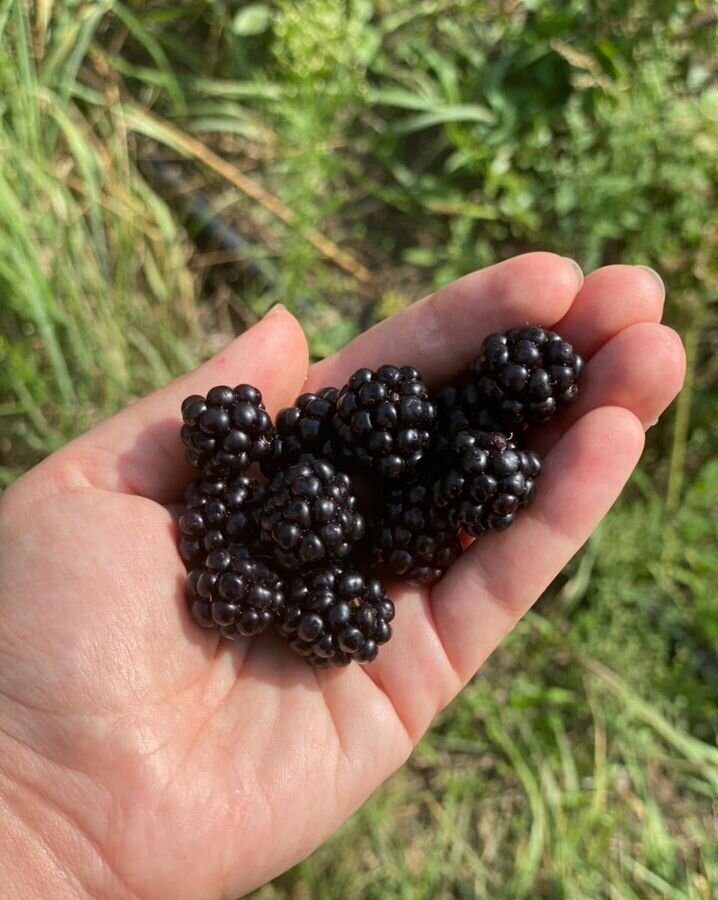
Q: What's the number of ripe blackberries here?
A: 11